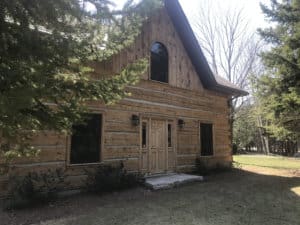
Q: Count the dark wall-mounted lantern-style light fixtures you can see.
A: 2